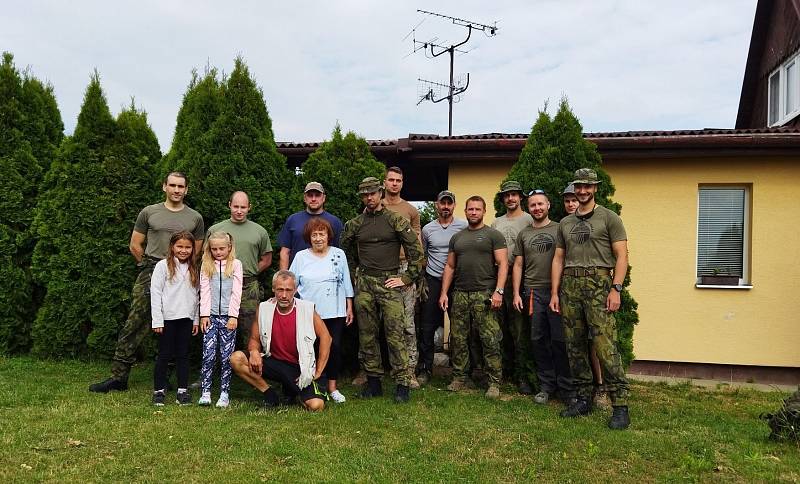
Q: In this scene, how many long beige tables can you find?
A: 0